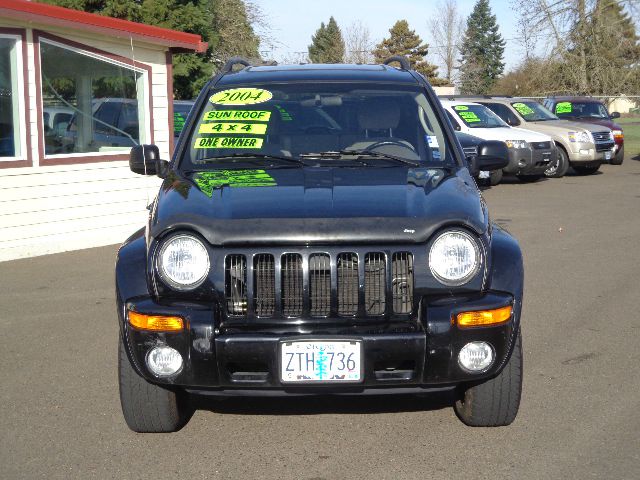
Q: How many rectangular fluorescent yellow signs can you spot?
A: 3